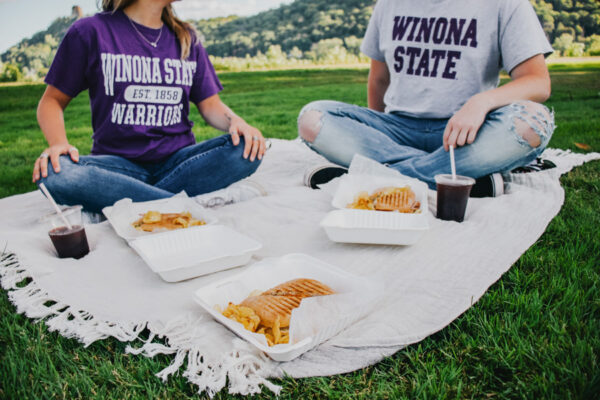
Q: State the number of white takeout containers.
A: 3